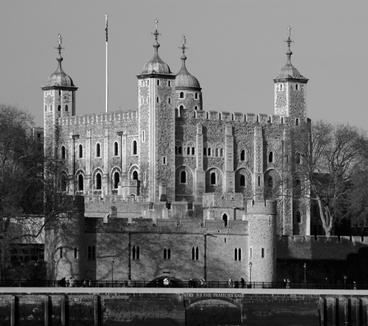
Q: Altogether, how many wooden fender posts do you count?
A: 8